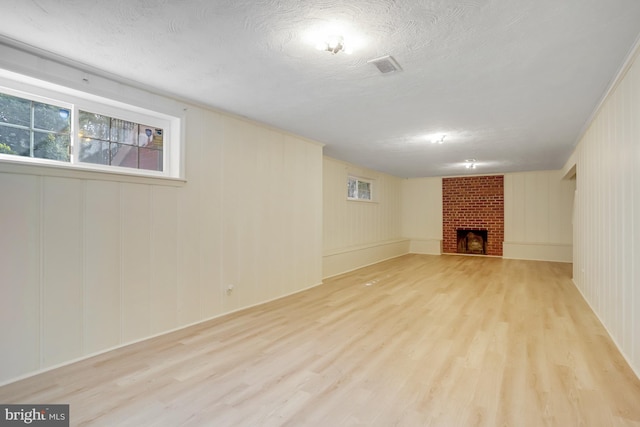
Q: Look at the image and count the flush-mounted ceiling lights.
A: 3